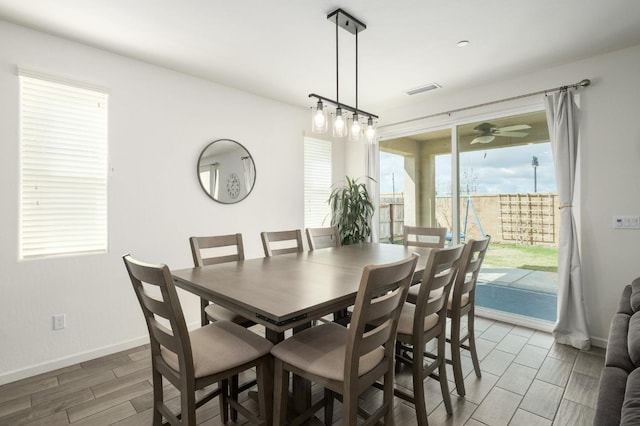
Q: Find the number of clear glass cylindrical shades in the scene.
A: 4